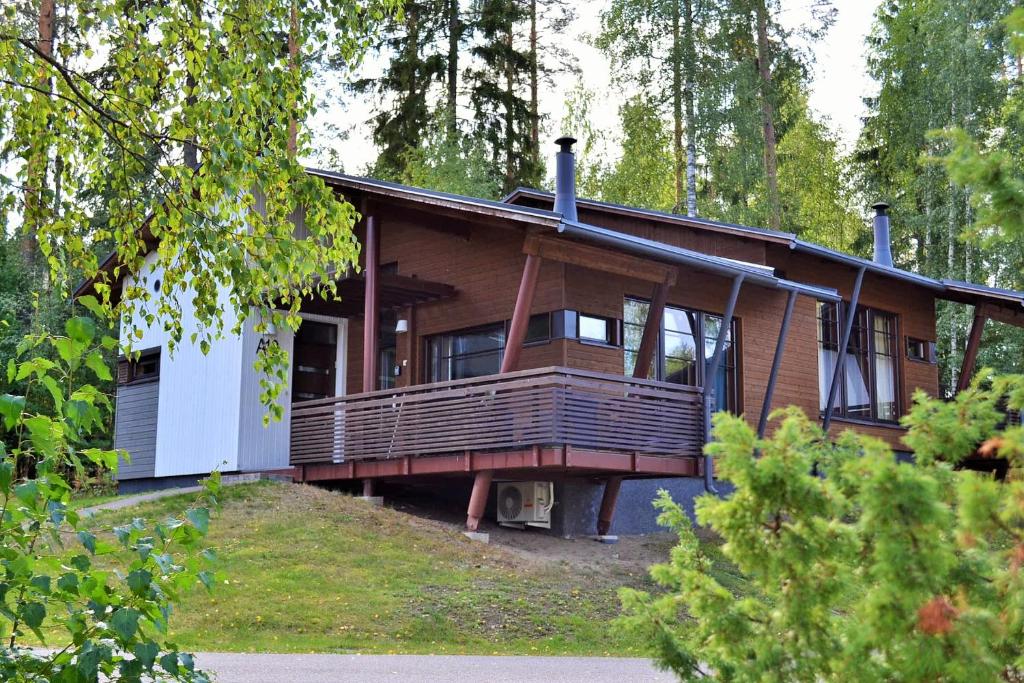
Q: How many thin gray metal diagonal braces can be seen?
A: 3